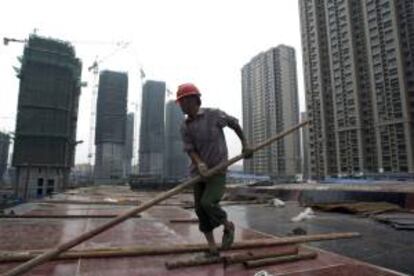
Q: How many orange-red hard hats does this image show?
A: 1